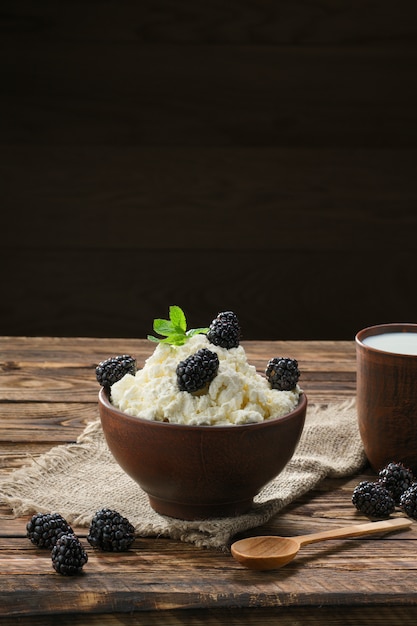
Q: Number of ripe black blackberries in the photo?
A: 10